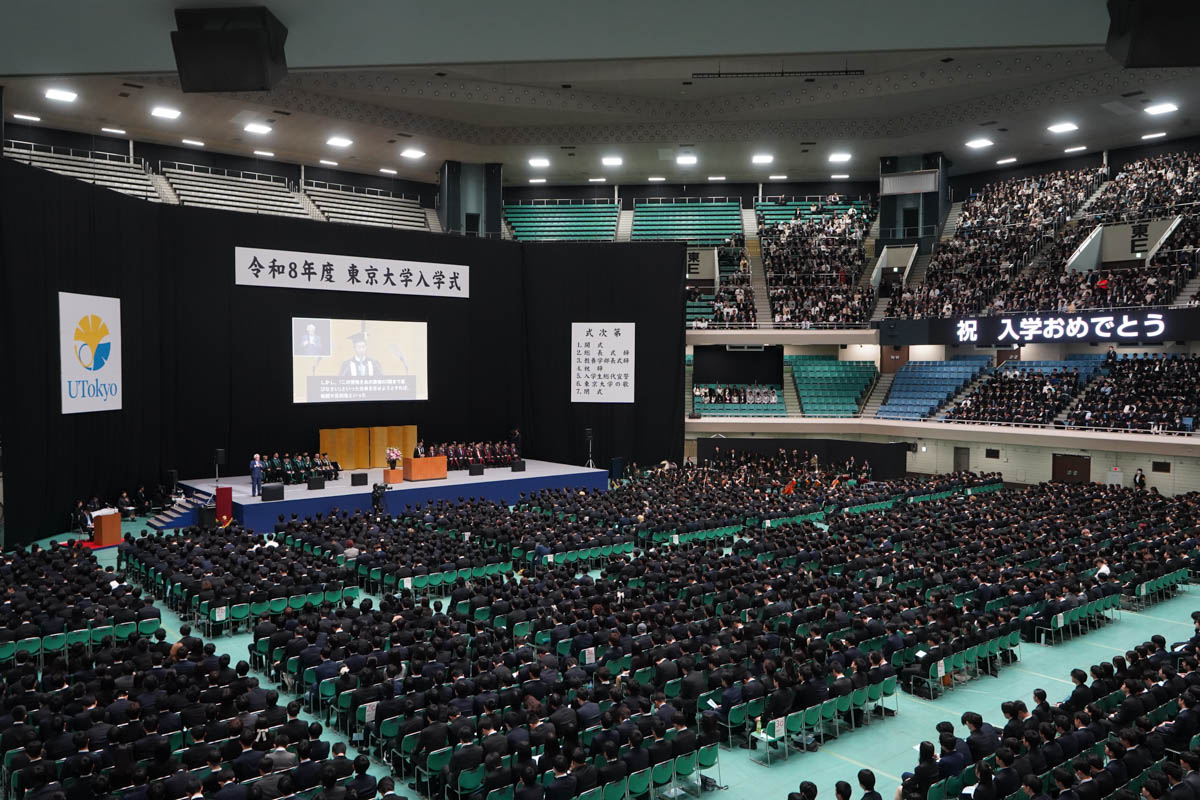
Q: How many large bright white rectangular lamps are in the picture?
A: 13